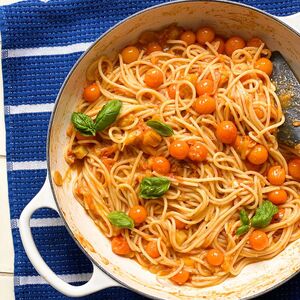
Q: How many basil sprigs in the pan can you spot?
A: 5